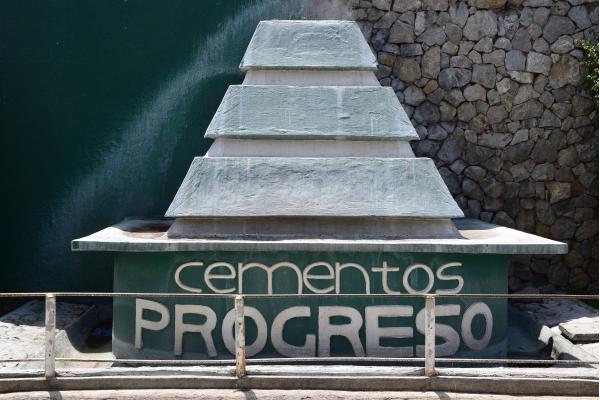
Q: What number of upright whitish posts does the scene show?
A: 3